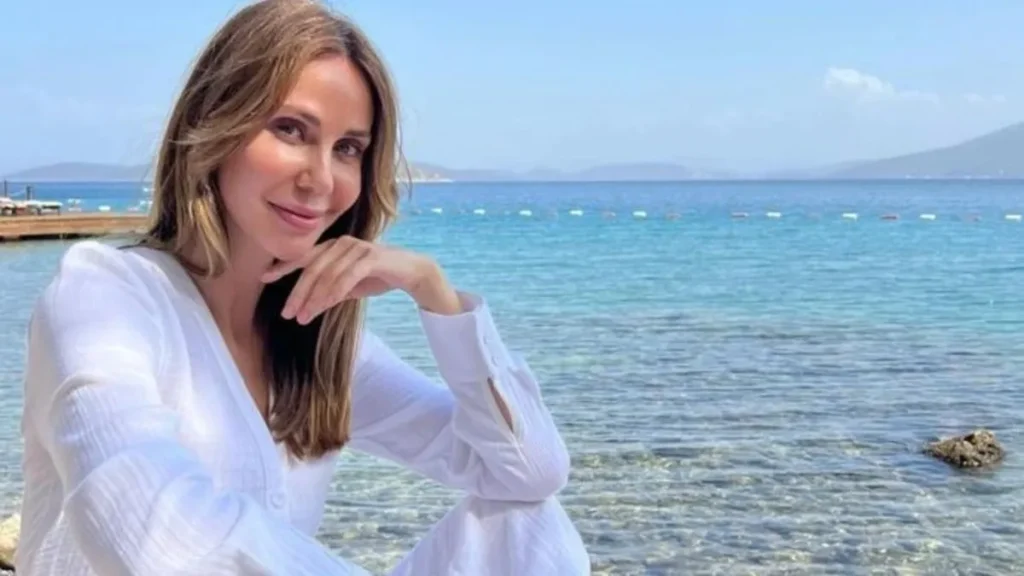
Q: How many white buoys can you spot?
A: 9